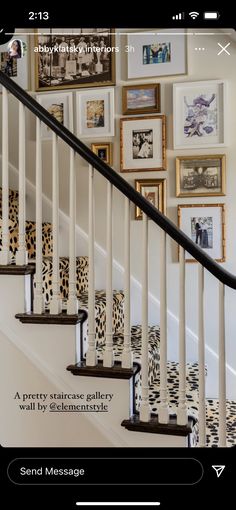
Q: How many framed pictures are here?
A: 12